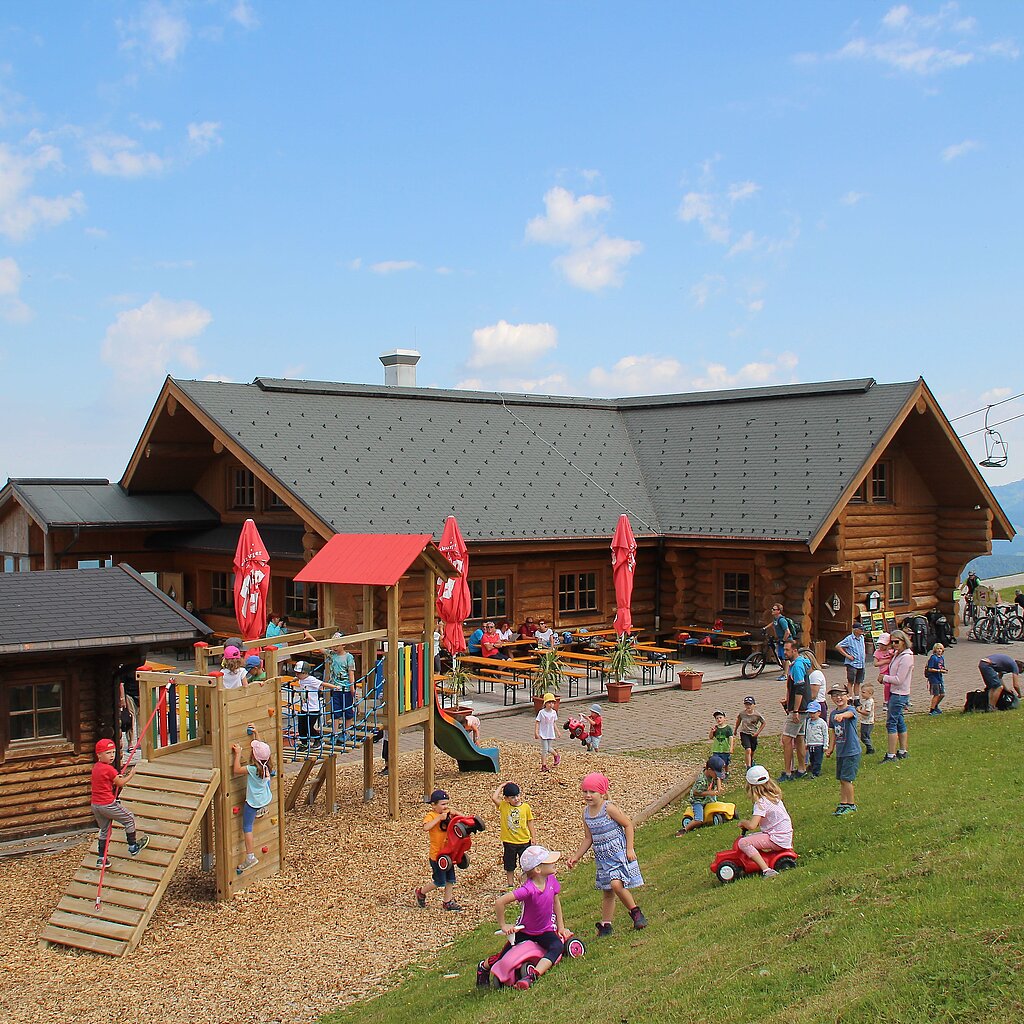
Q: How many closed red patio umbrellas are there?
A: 3